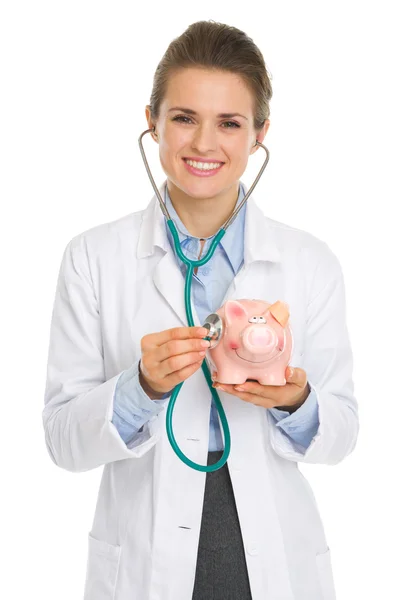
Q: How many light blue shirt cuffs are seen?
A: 2